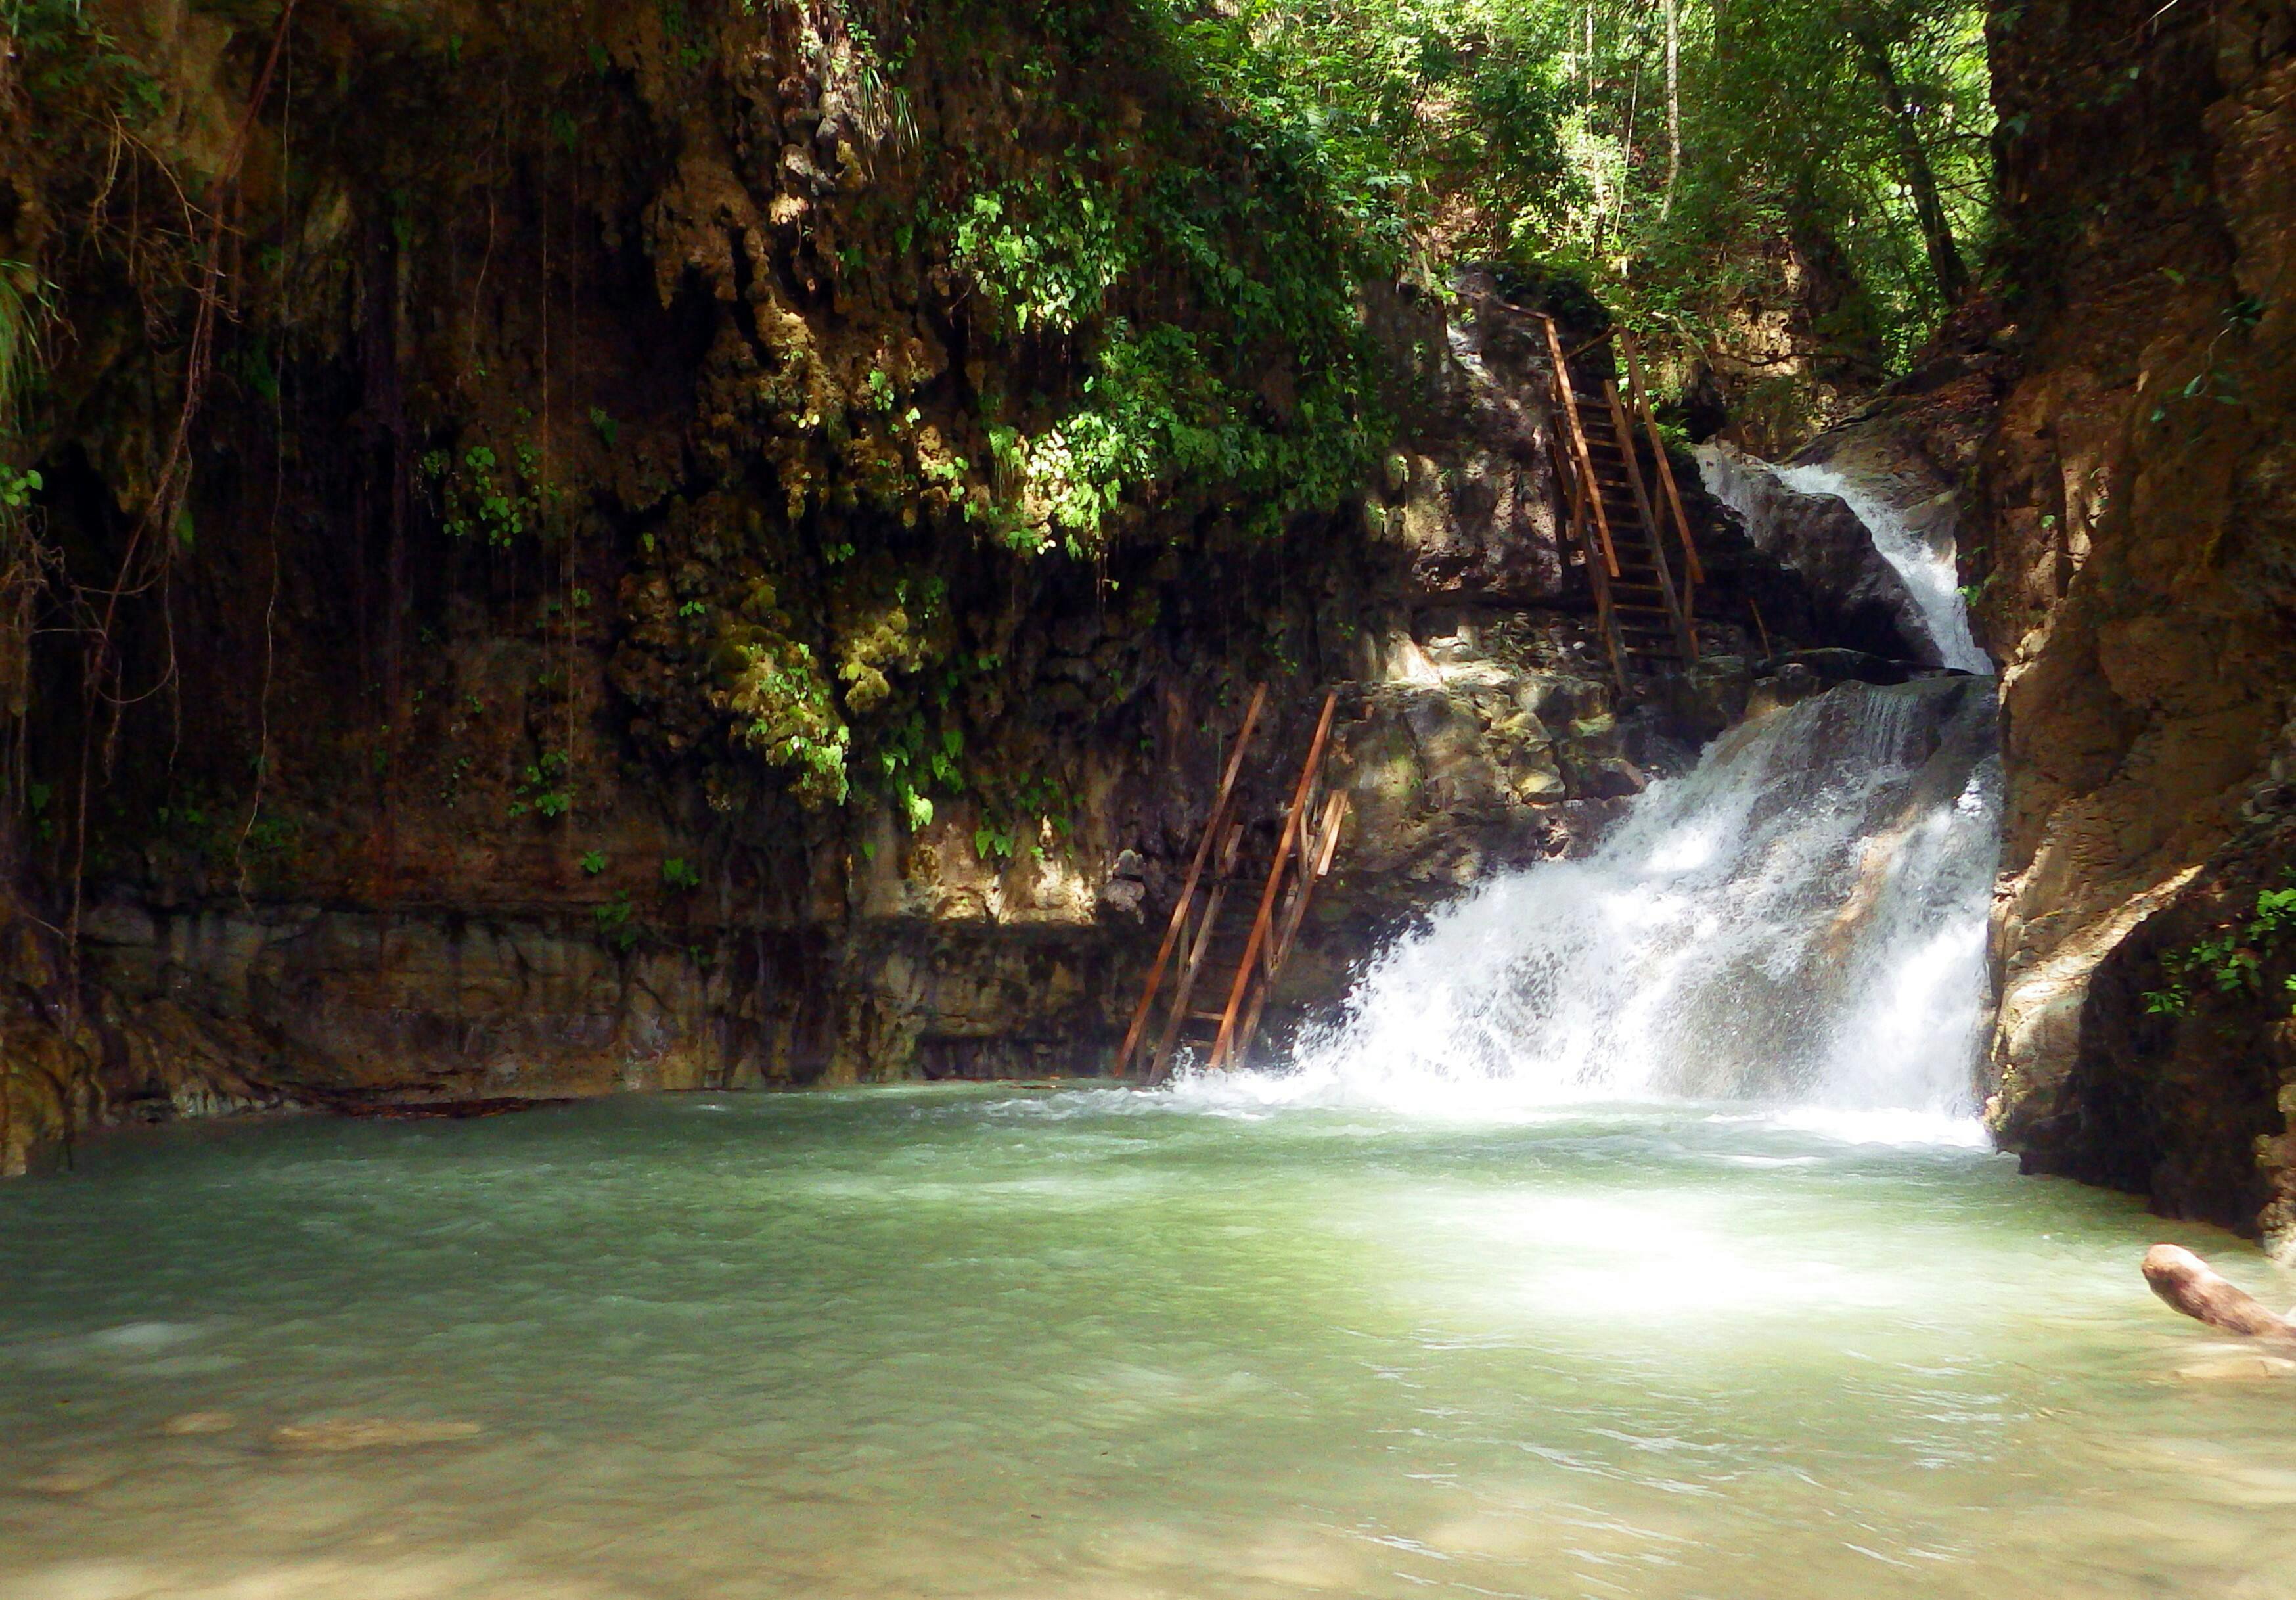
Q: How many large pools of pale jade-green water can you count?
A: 1